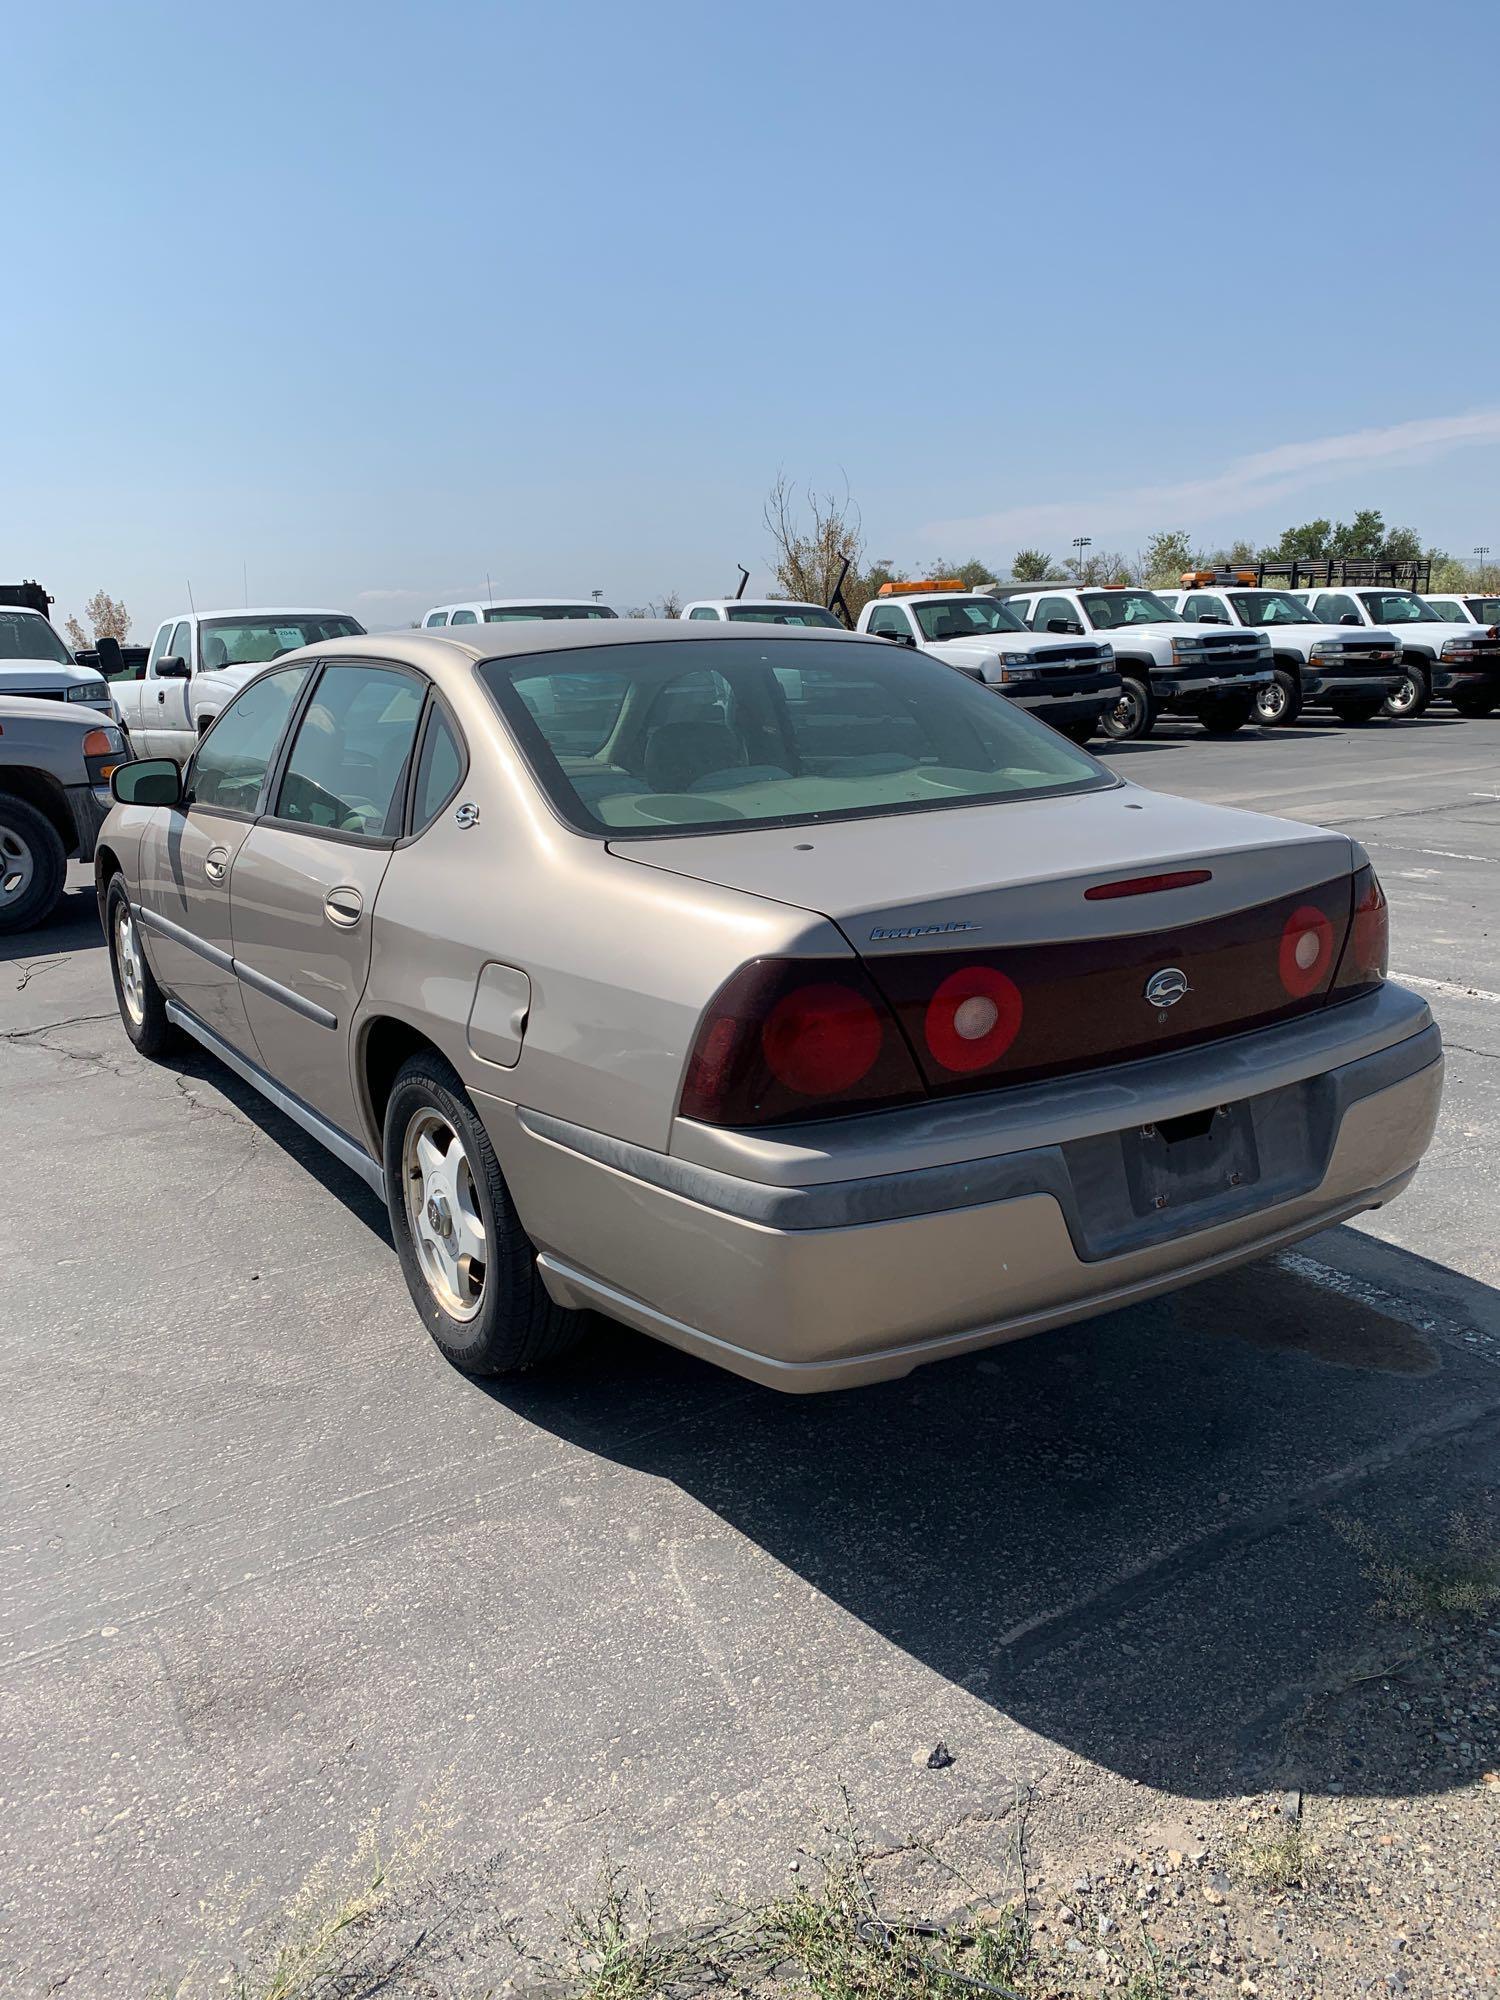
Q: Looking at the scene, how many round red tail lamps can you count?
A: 4